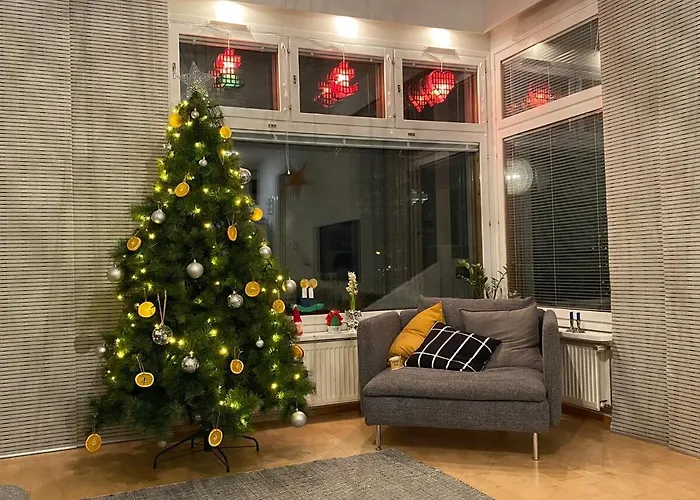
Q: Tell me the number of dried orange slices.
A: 14